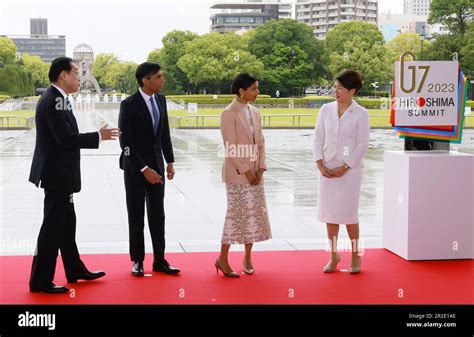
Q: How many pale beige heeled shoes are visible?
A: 4